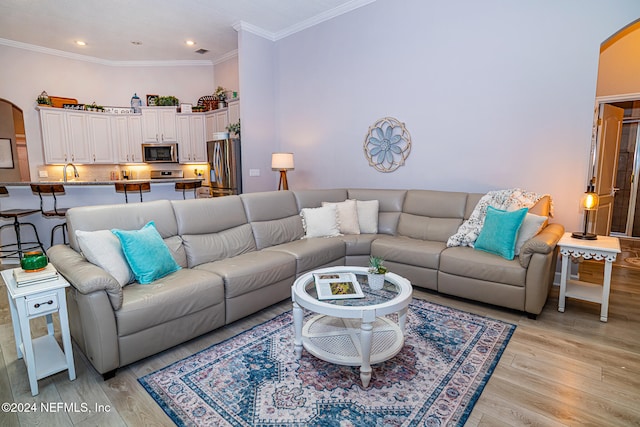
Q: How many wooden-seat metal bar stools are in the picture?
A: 4